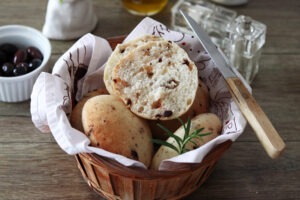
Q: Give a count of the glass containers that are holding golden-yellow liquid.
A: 1